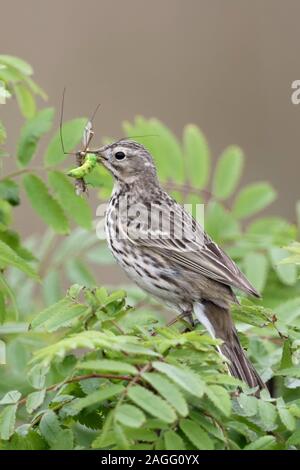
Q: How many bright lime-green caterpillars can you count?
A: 1